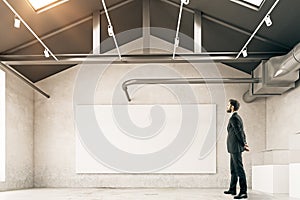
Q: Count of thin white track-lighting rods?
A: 4